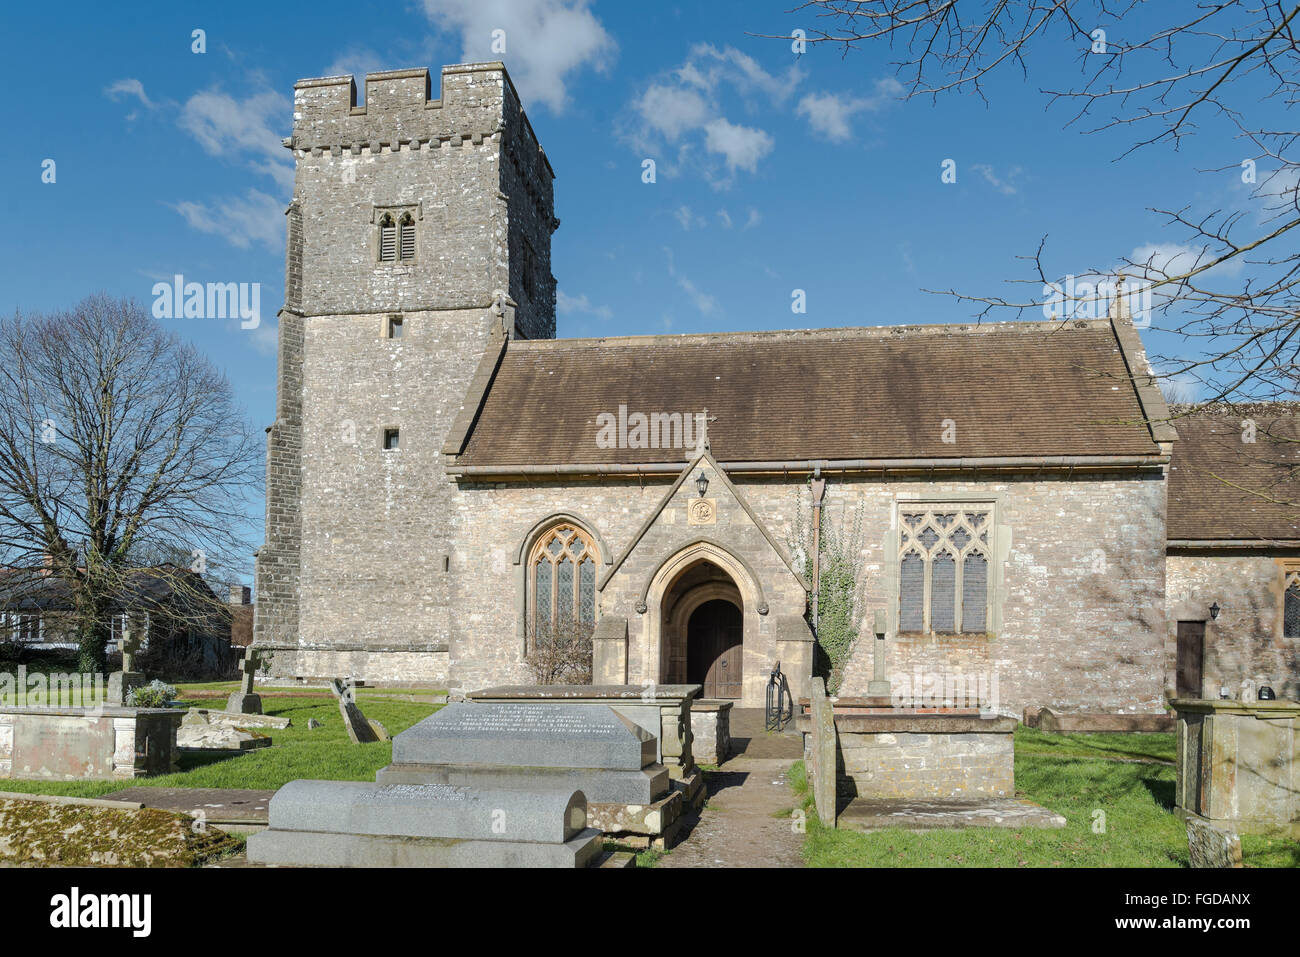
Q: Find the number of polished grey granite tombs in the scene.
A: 2